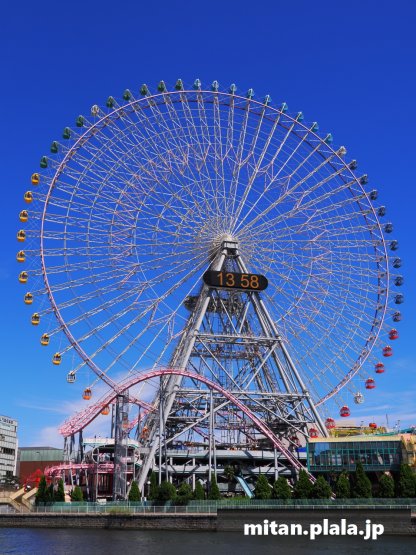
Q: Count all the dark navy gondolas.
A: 10